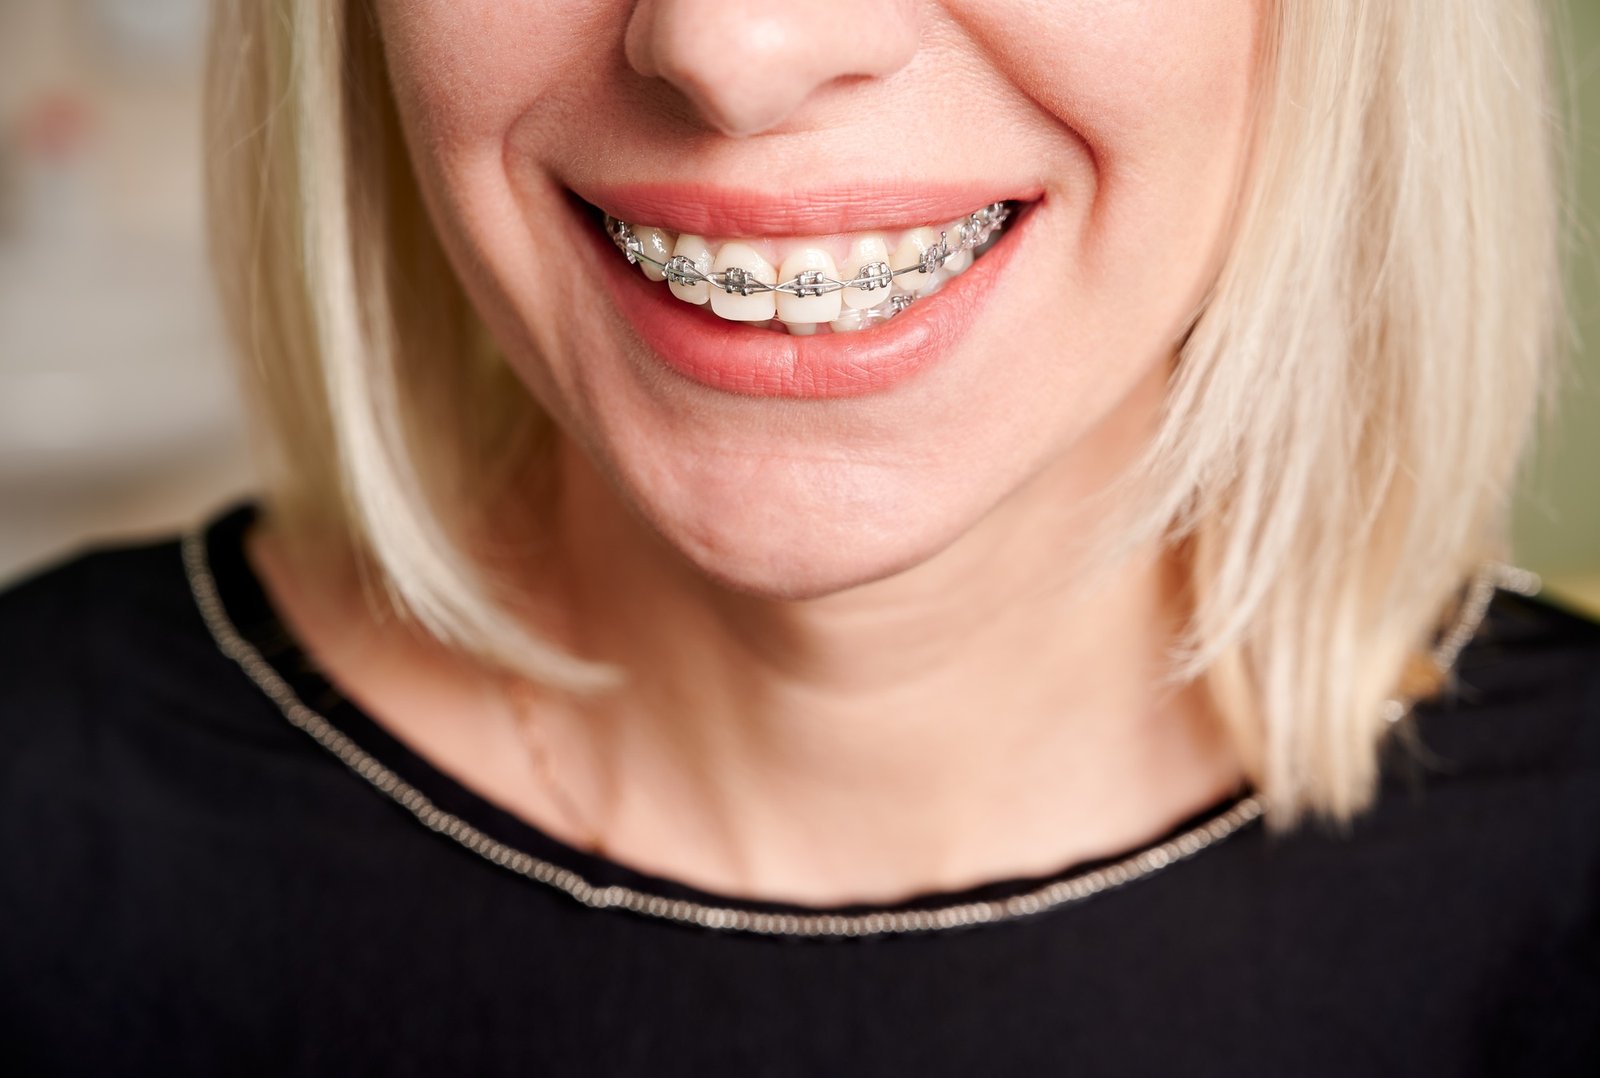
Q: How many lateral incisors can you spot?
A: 2